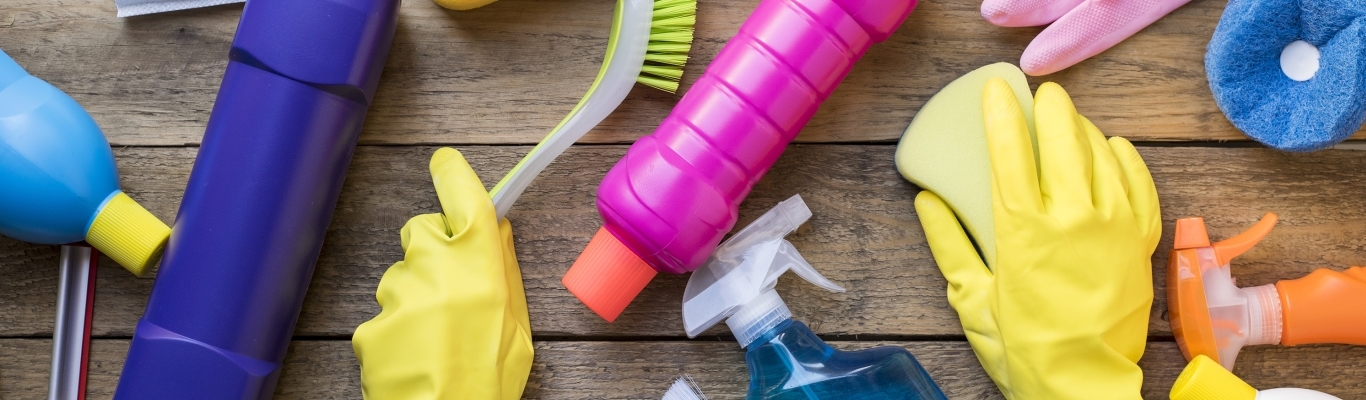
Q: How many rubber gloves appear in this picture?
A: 3